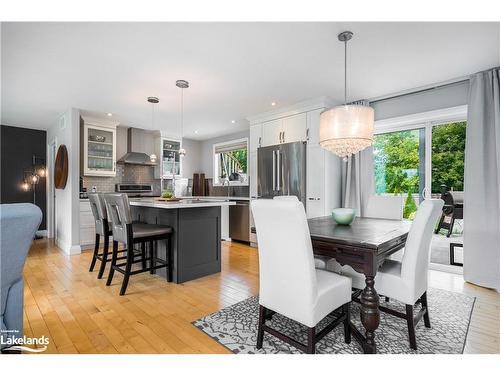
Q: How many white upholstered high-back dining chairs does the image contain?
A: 4